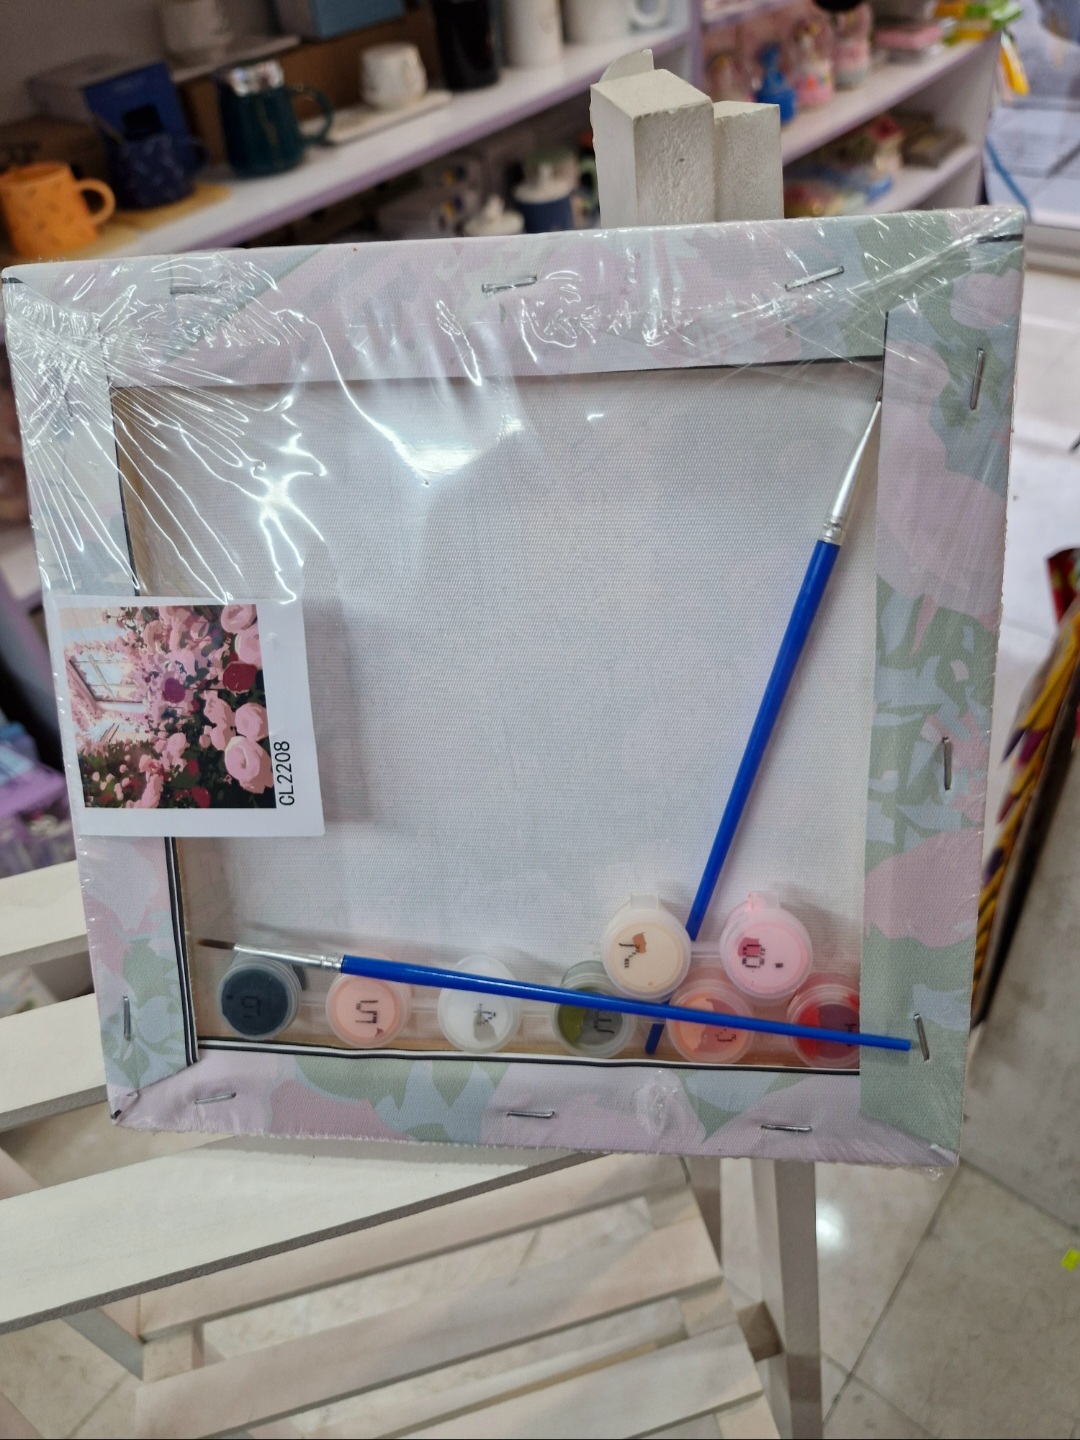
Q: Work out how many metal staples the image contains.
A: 11